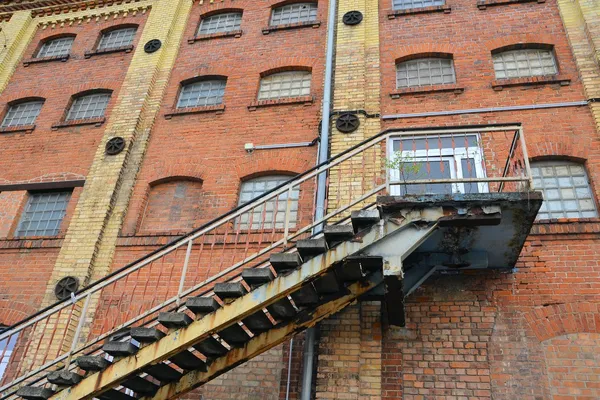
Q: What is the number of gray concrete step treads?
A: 13